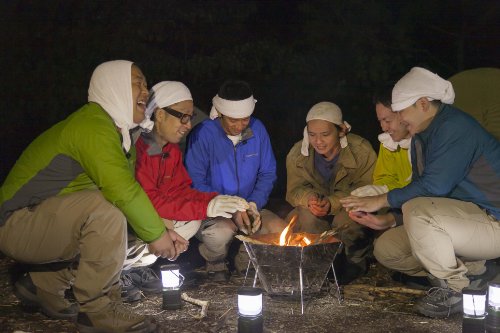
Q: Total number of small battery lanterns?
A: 4